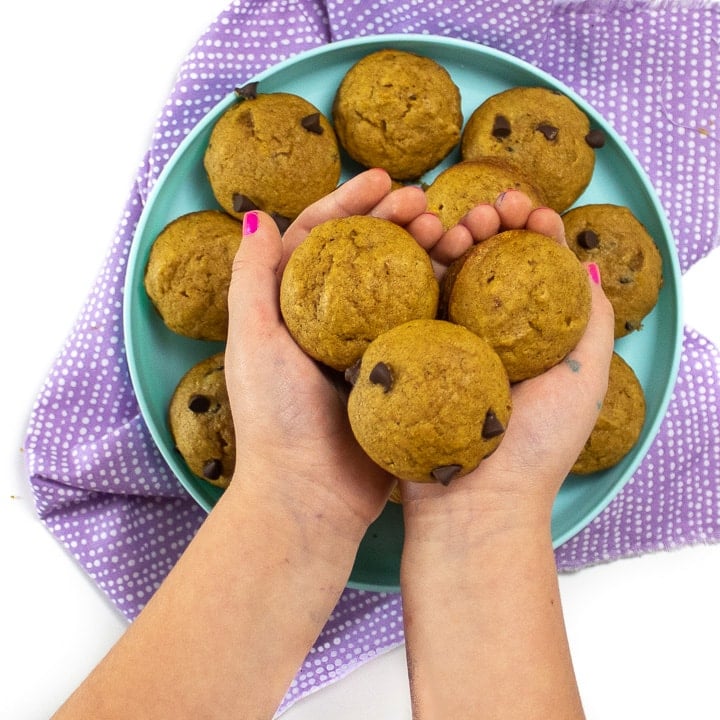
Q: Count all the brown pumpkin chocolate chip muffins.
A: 11